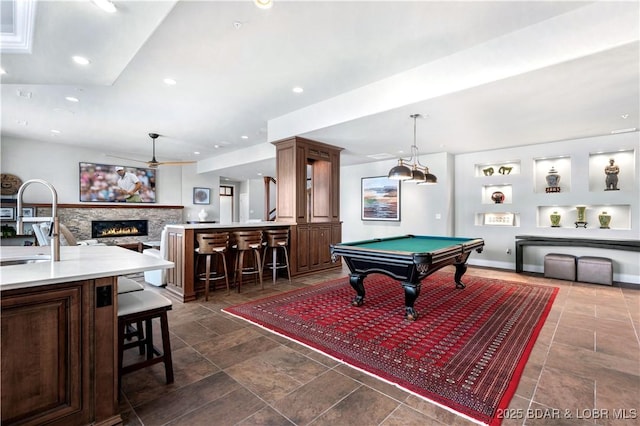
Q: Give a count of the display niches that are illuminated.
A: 6